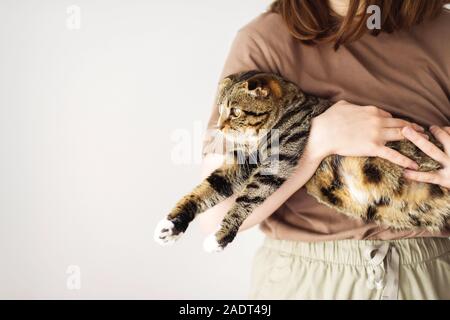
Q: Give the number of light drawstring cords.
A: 2